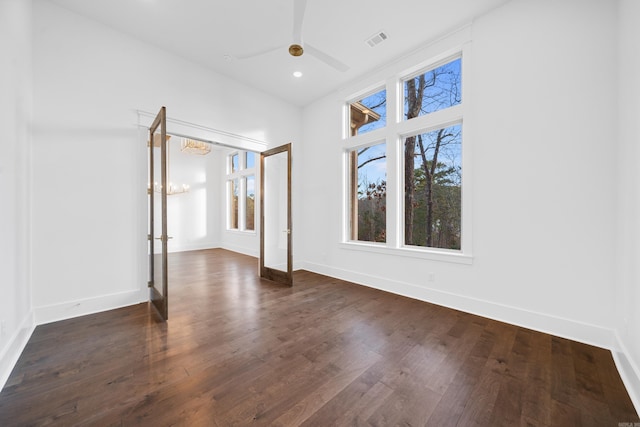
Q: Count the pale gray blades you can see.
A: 3